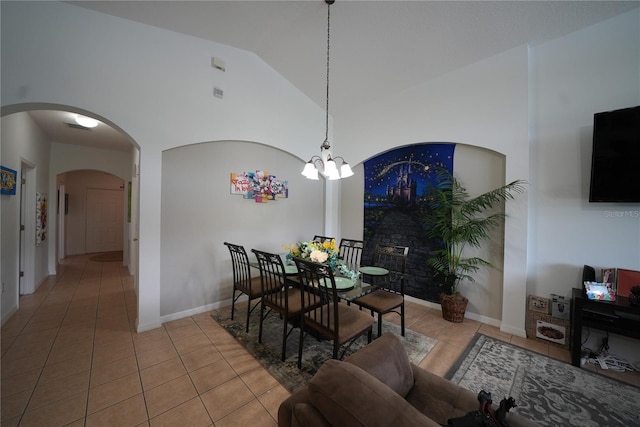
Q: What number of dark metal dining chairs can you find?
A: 6